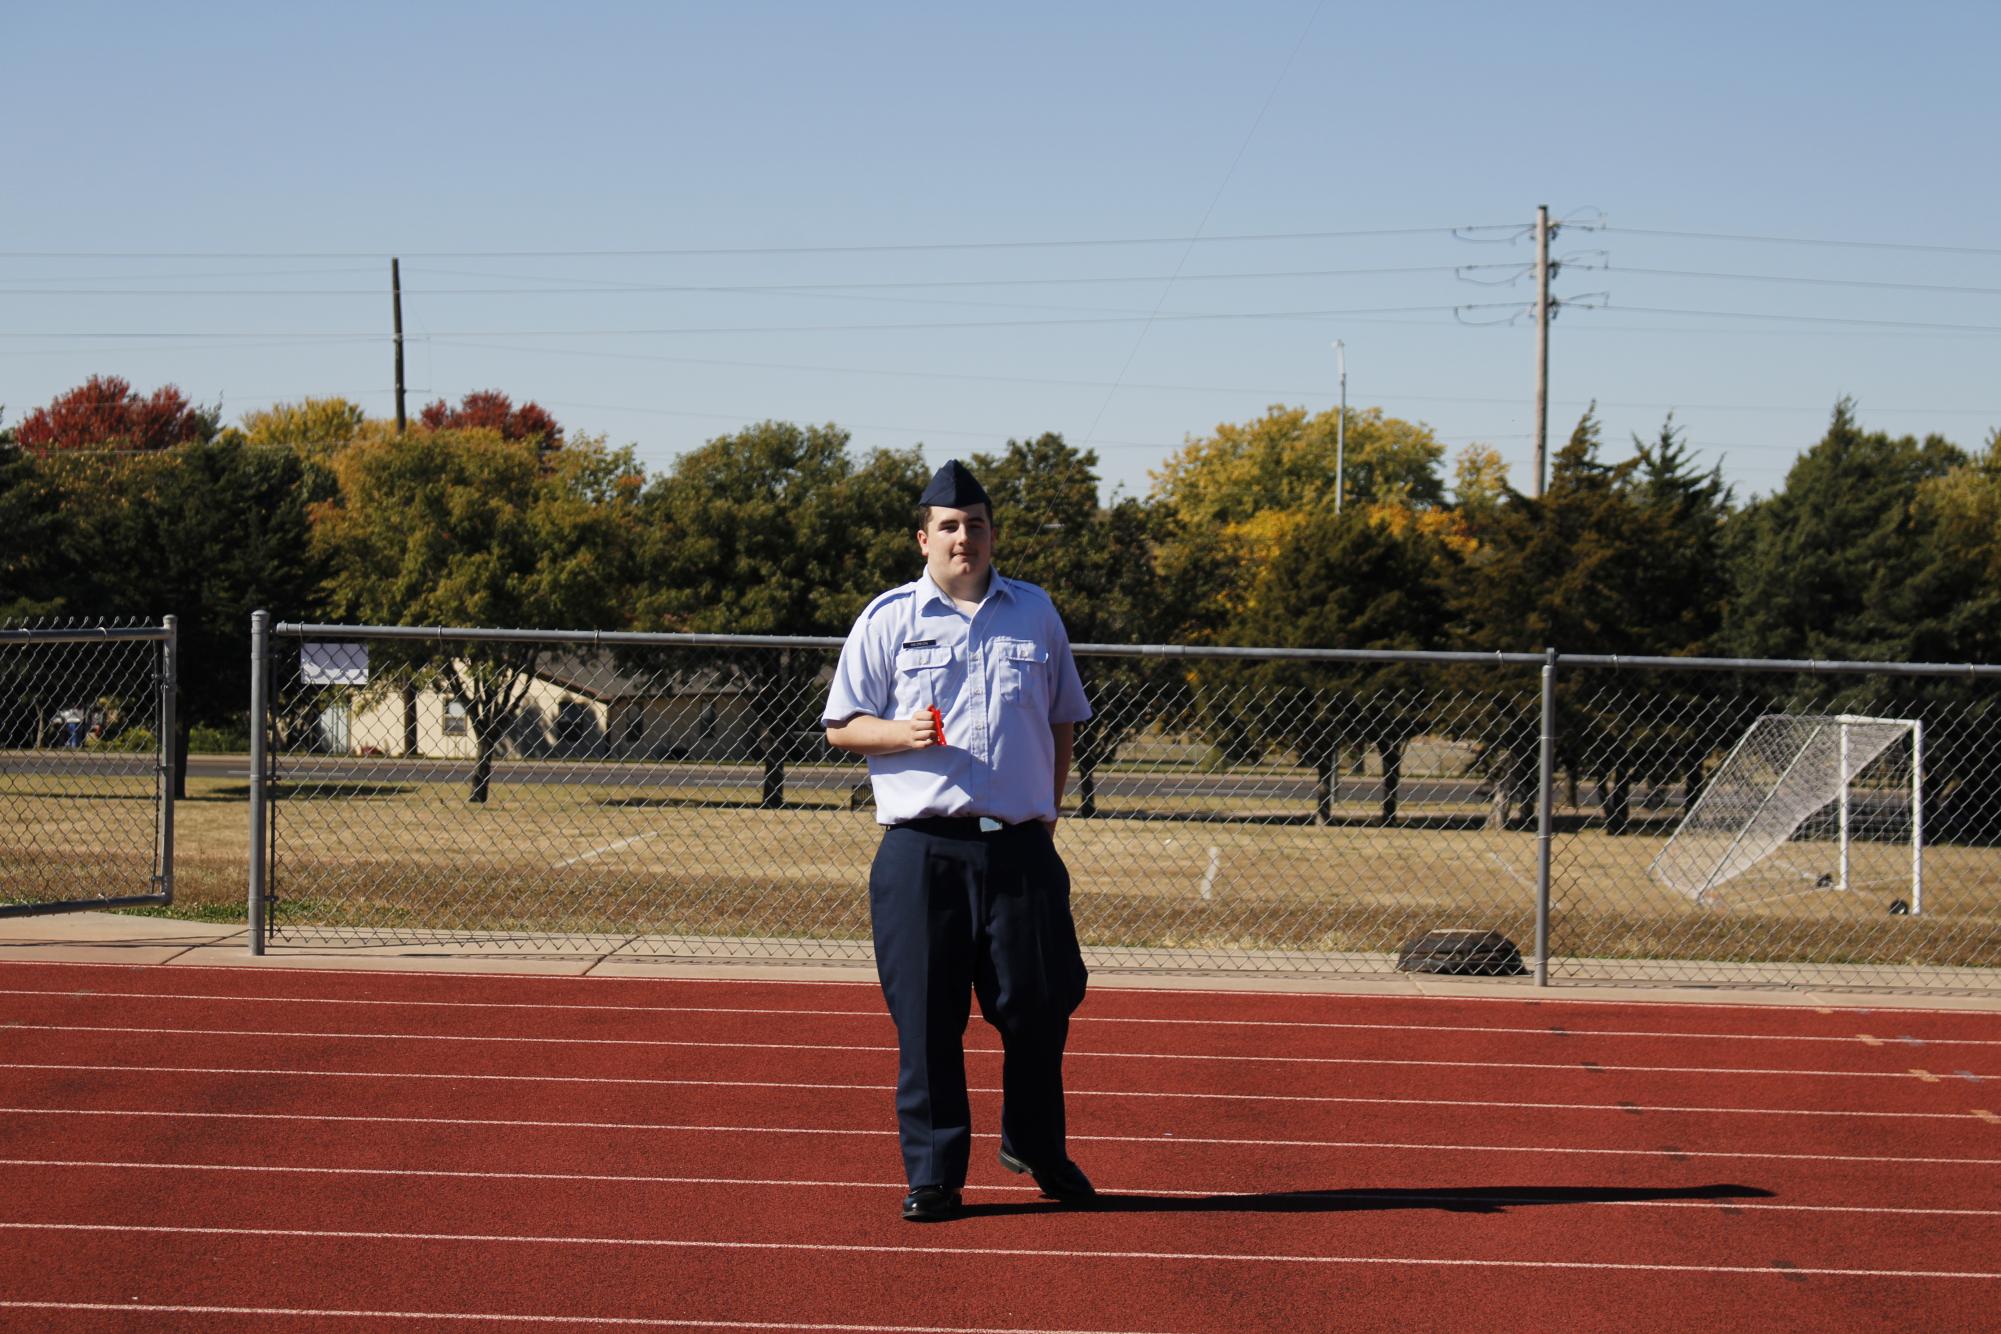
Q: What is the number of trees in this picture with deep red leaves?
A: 2